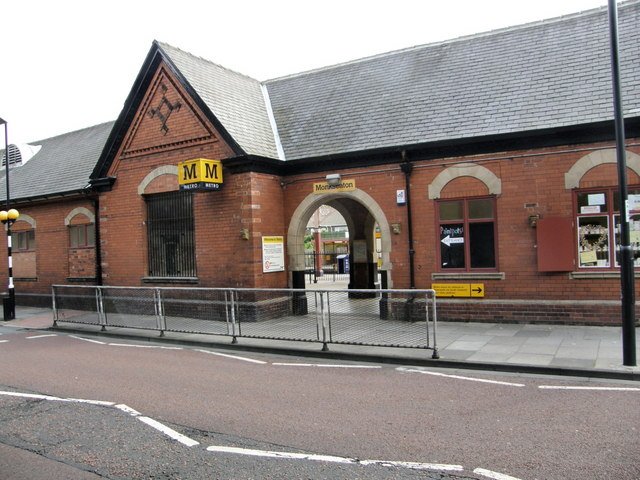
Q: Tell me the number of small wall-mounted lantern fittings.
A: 3